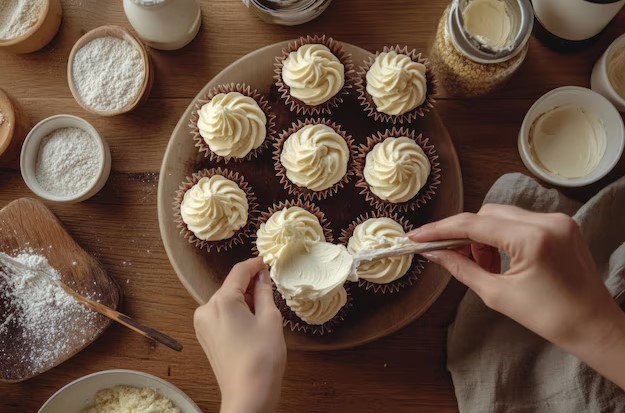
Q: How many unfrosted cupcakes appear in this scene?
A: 0